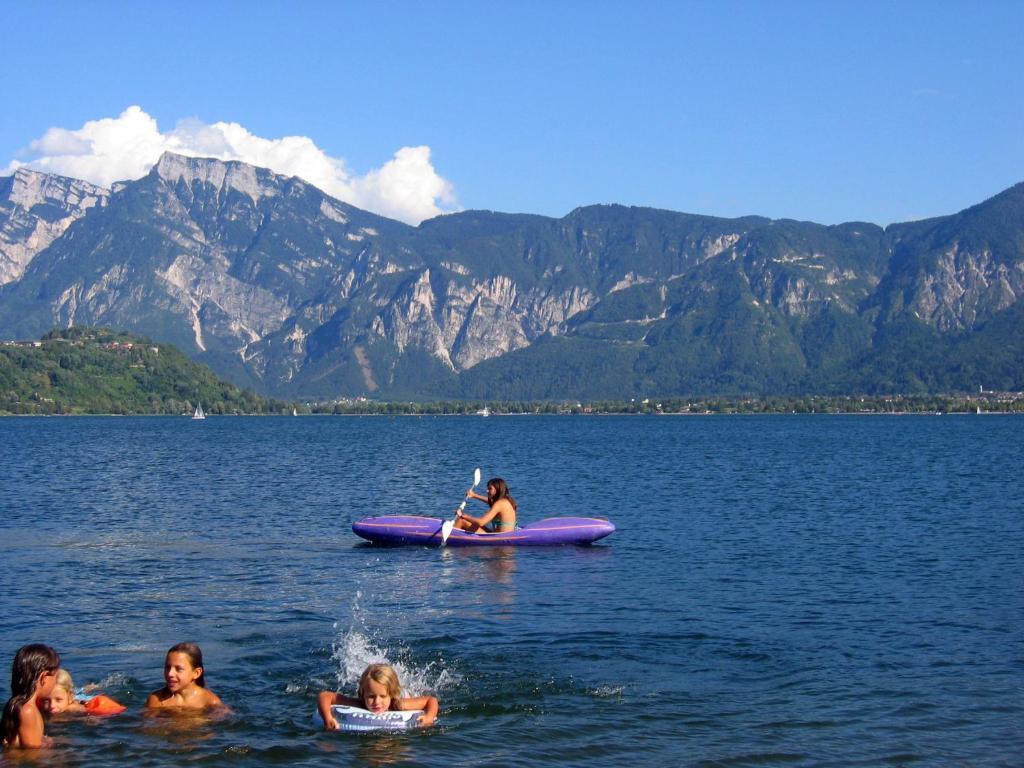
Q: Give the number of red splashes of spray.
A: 0